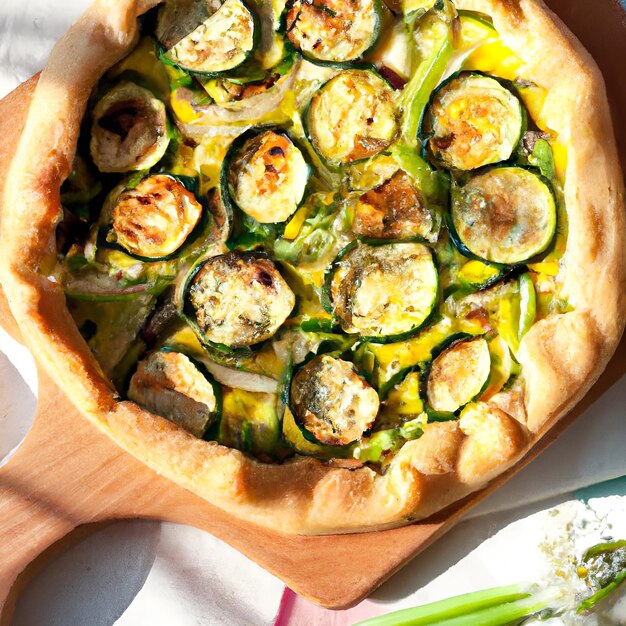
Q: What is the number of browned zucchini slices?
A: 13